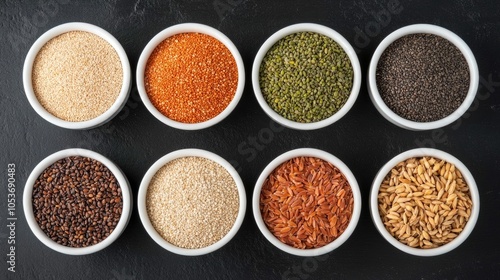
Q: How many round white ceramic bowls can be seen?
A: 8